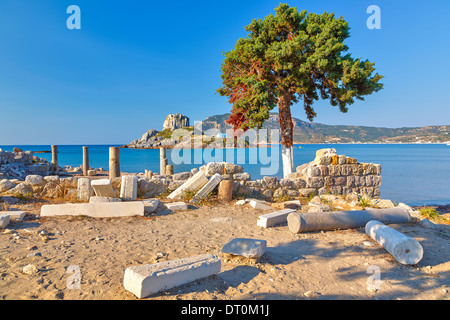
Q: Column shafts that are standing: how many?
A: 4